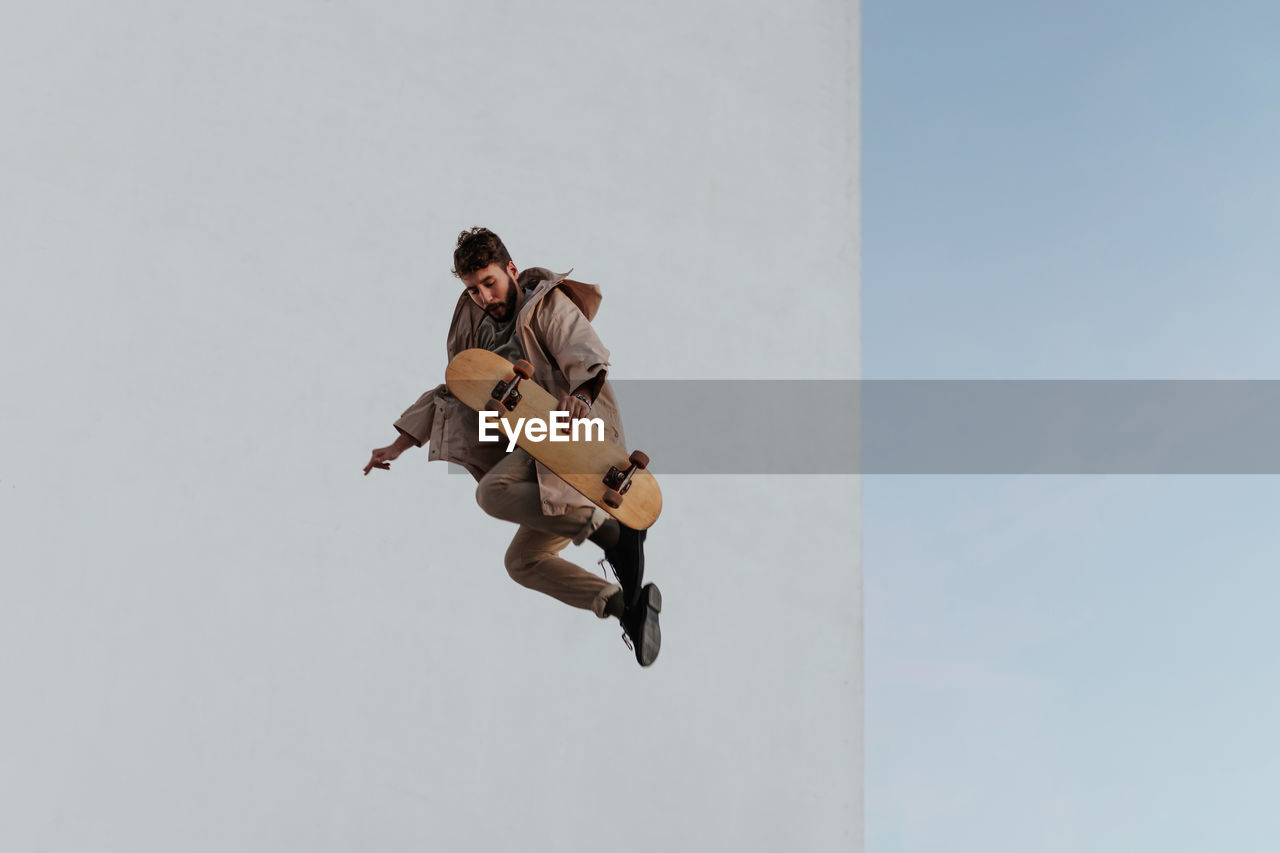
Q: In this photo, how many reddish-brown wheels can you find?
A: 4